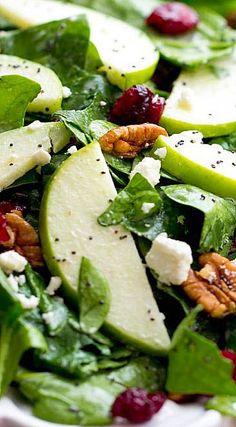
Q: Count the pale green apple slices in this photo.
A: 6